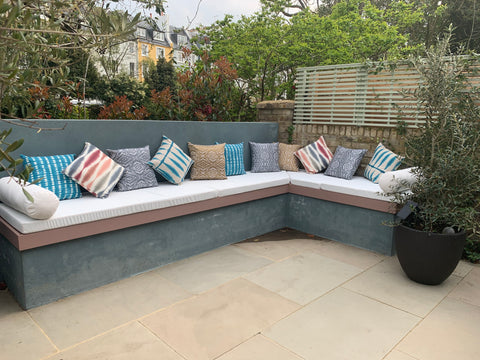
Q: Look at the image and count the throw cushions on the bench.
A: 11